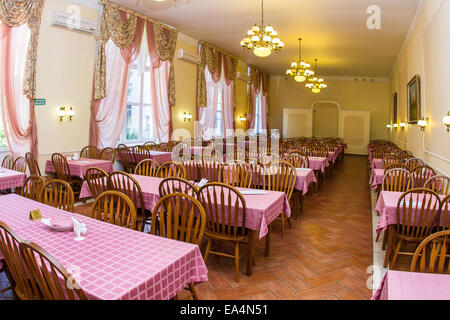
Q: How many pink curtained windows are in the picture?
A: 4